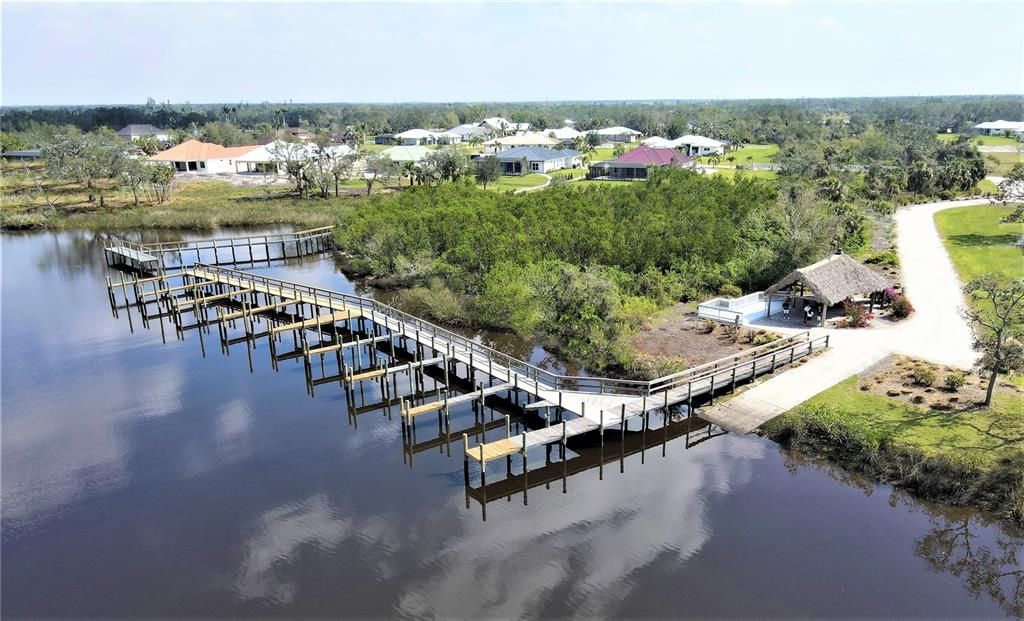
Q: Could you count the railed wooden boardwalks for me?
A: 2